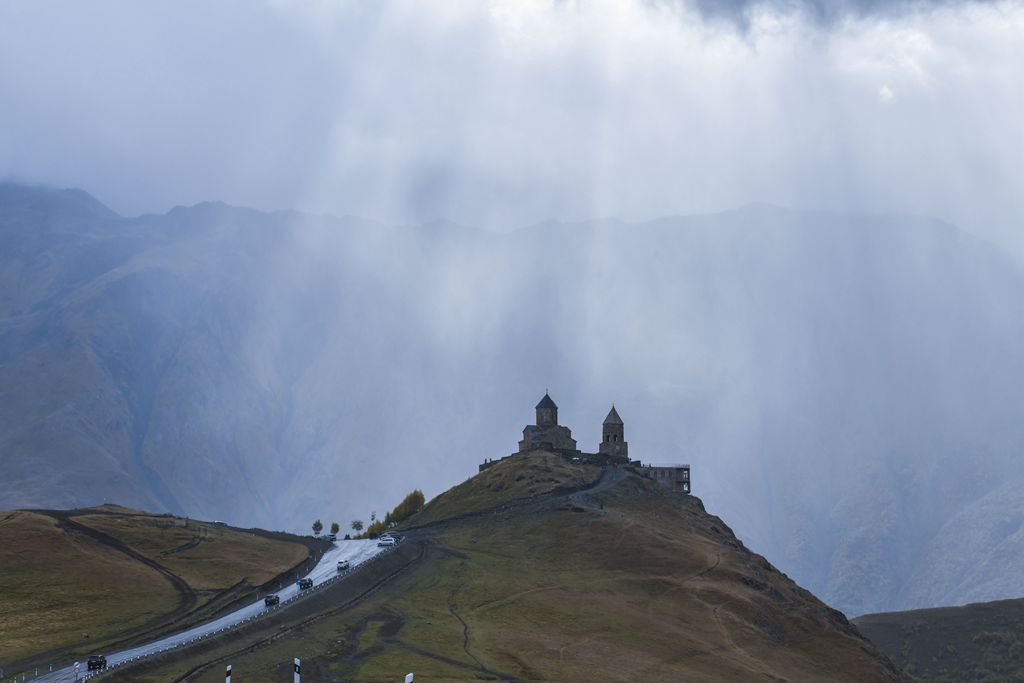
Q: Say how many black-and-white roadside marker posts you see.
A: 3